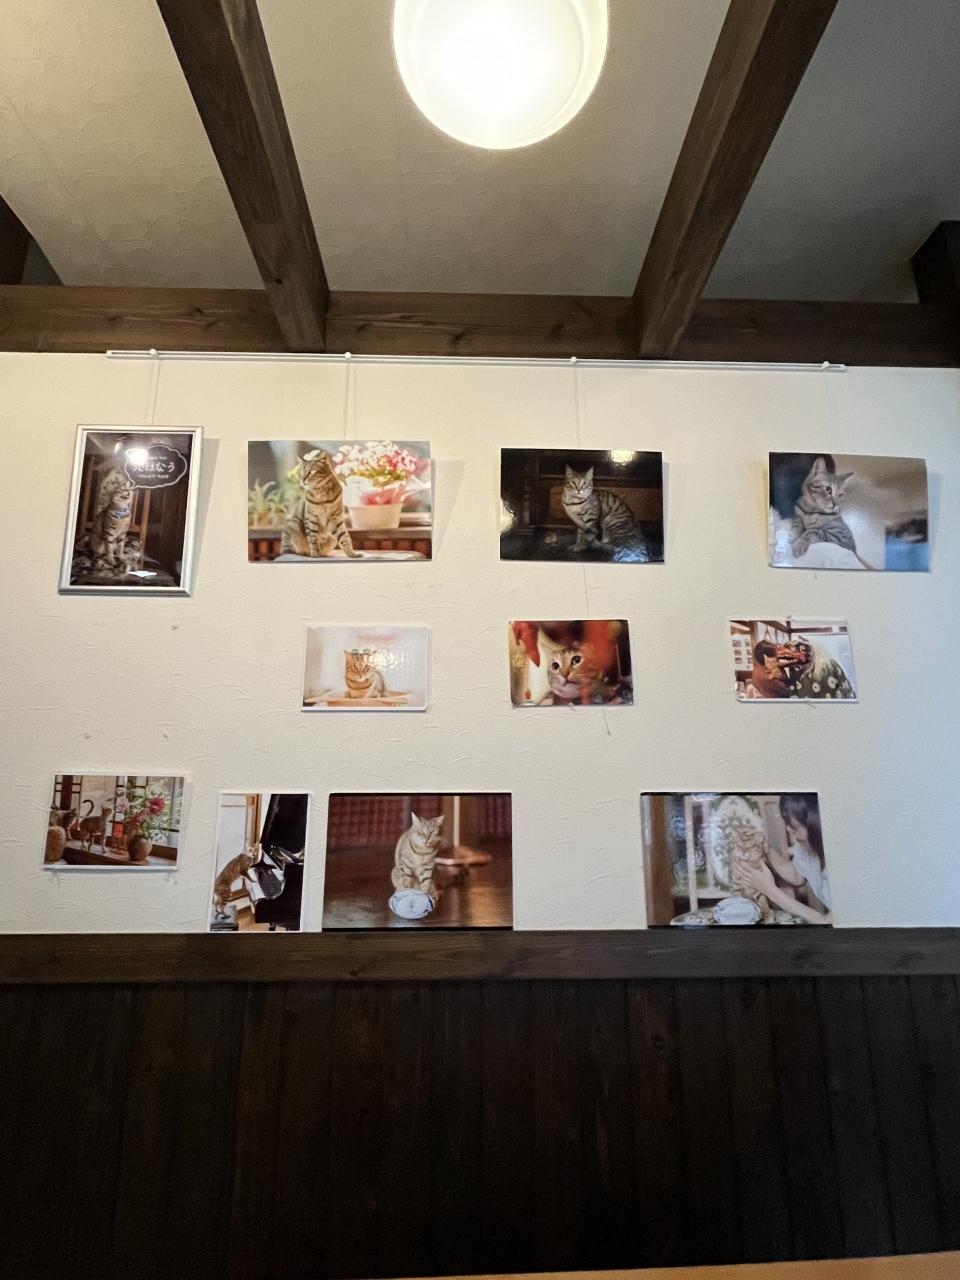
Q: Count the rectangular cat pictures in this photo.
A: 11